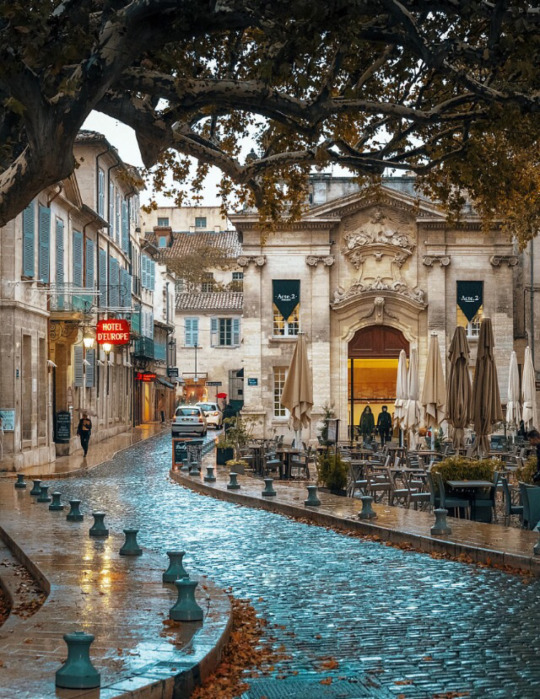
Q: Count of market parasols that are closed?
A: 8